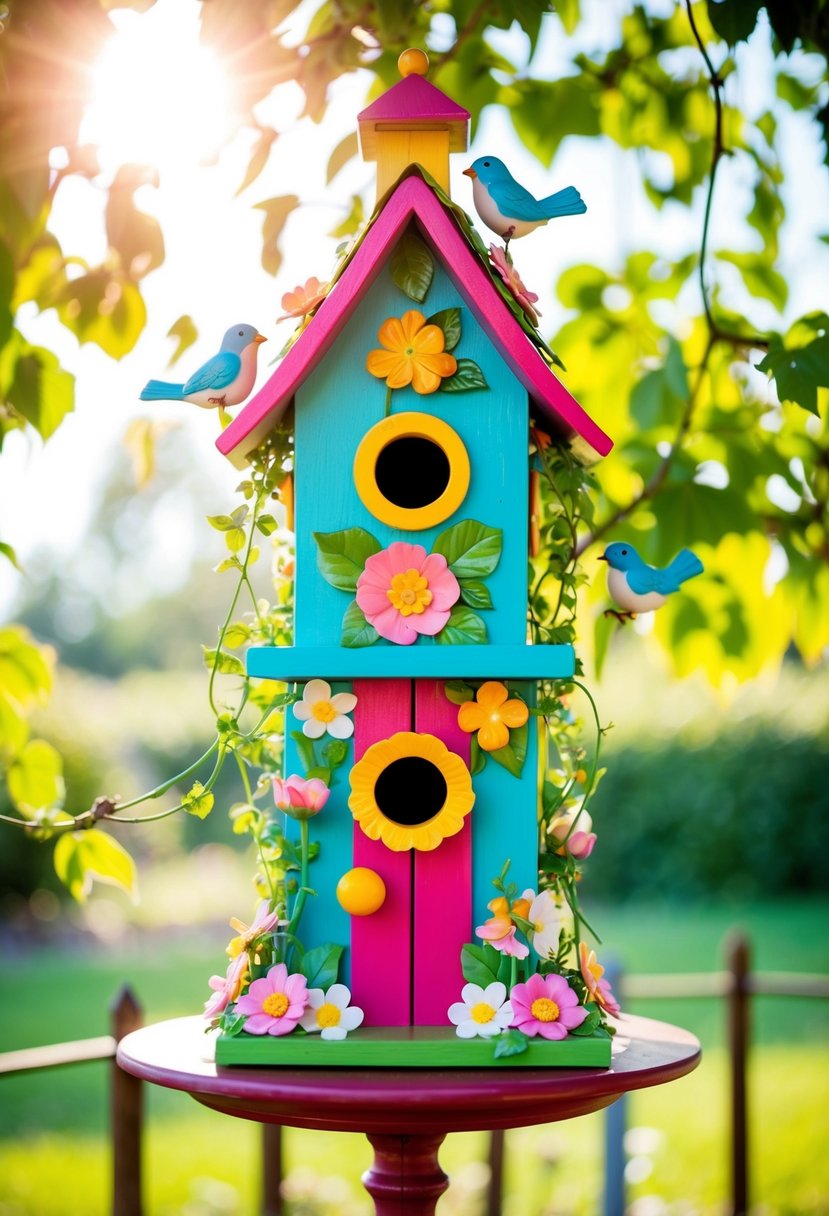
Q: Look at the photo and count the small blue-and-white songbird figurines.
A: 3